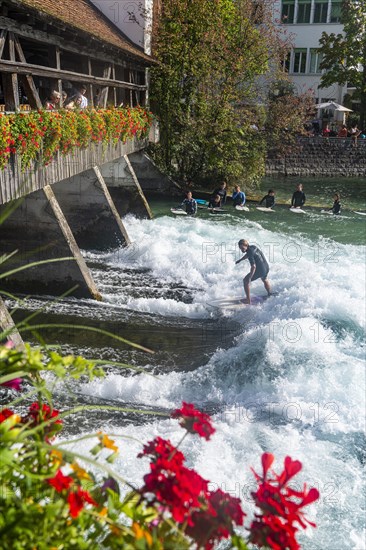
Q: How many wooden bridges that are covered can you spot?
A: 1